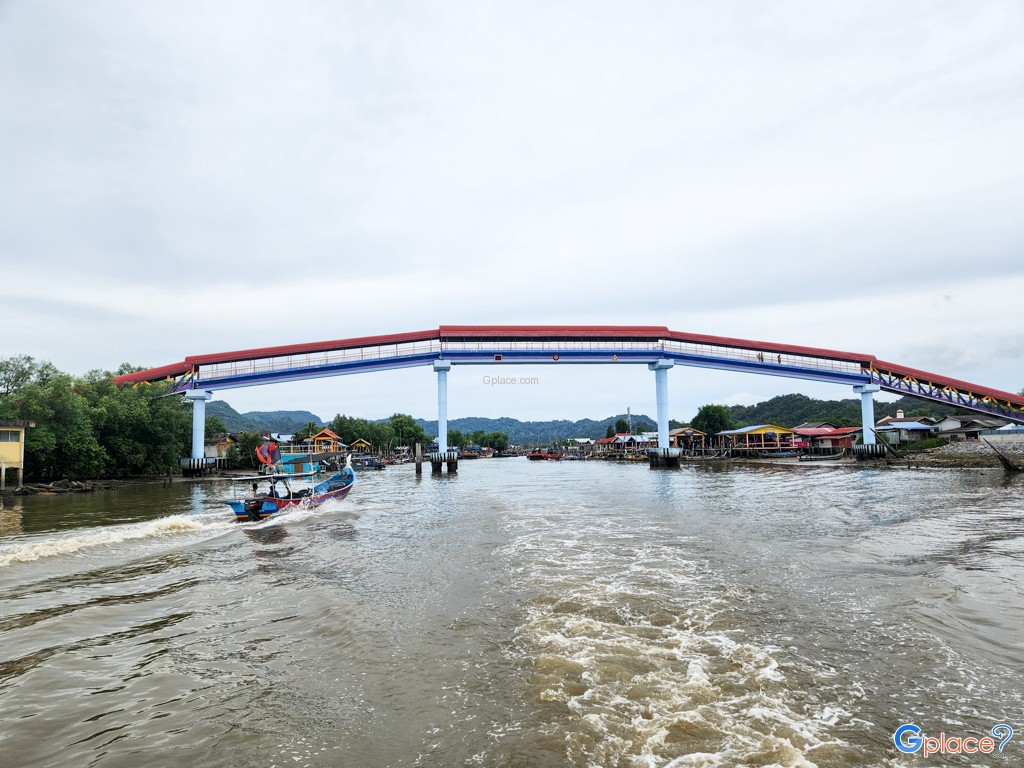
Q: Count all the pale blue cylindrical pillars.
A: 4